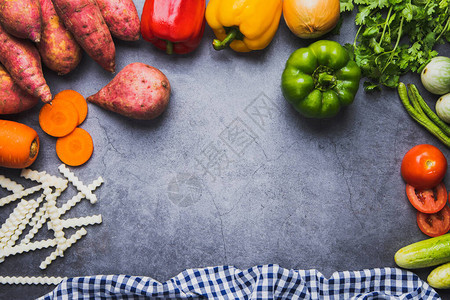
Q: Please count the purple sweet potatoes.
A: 7